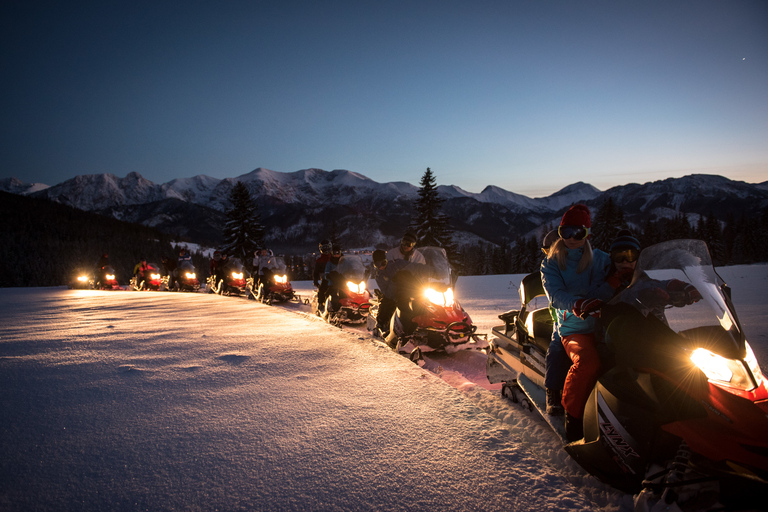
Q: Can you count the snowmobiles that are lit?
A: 9